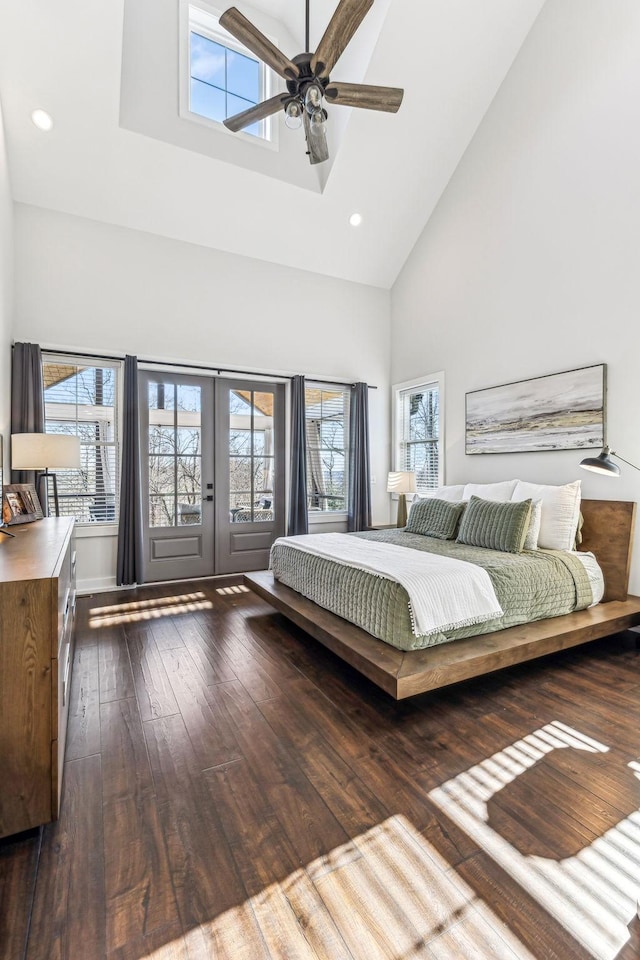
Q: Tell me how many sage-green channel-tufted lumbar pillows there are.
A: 2